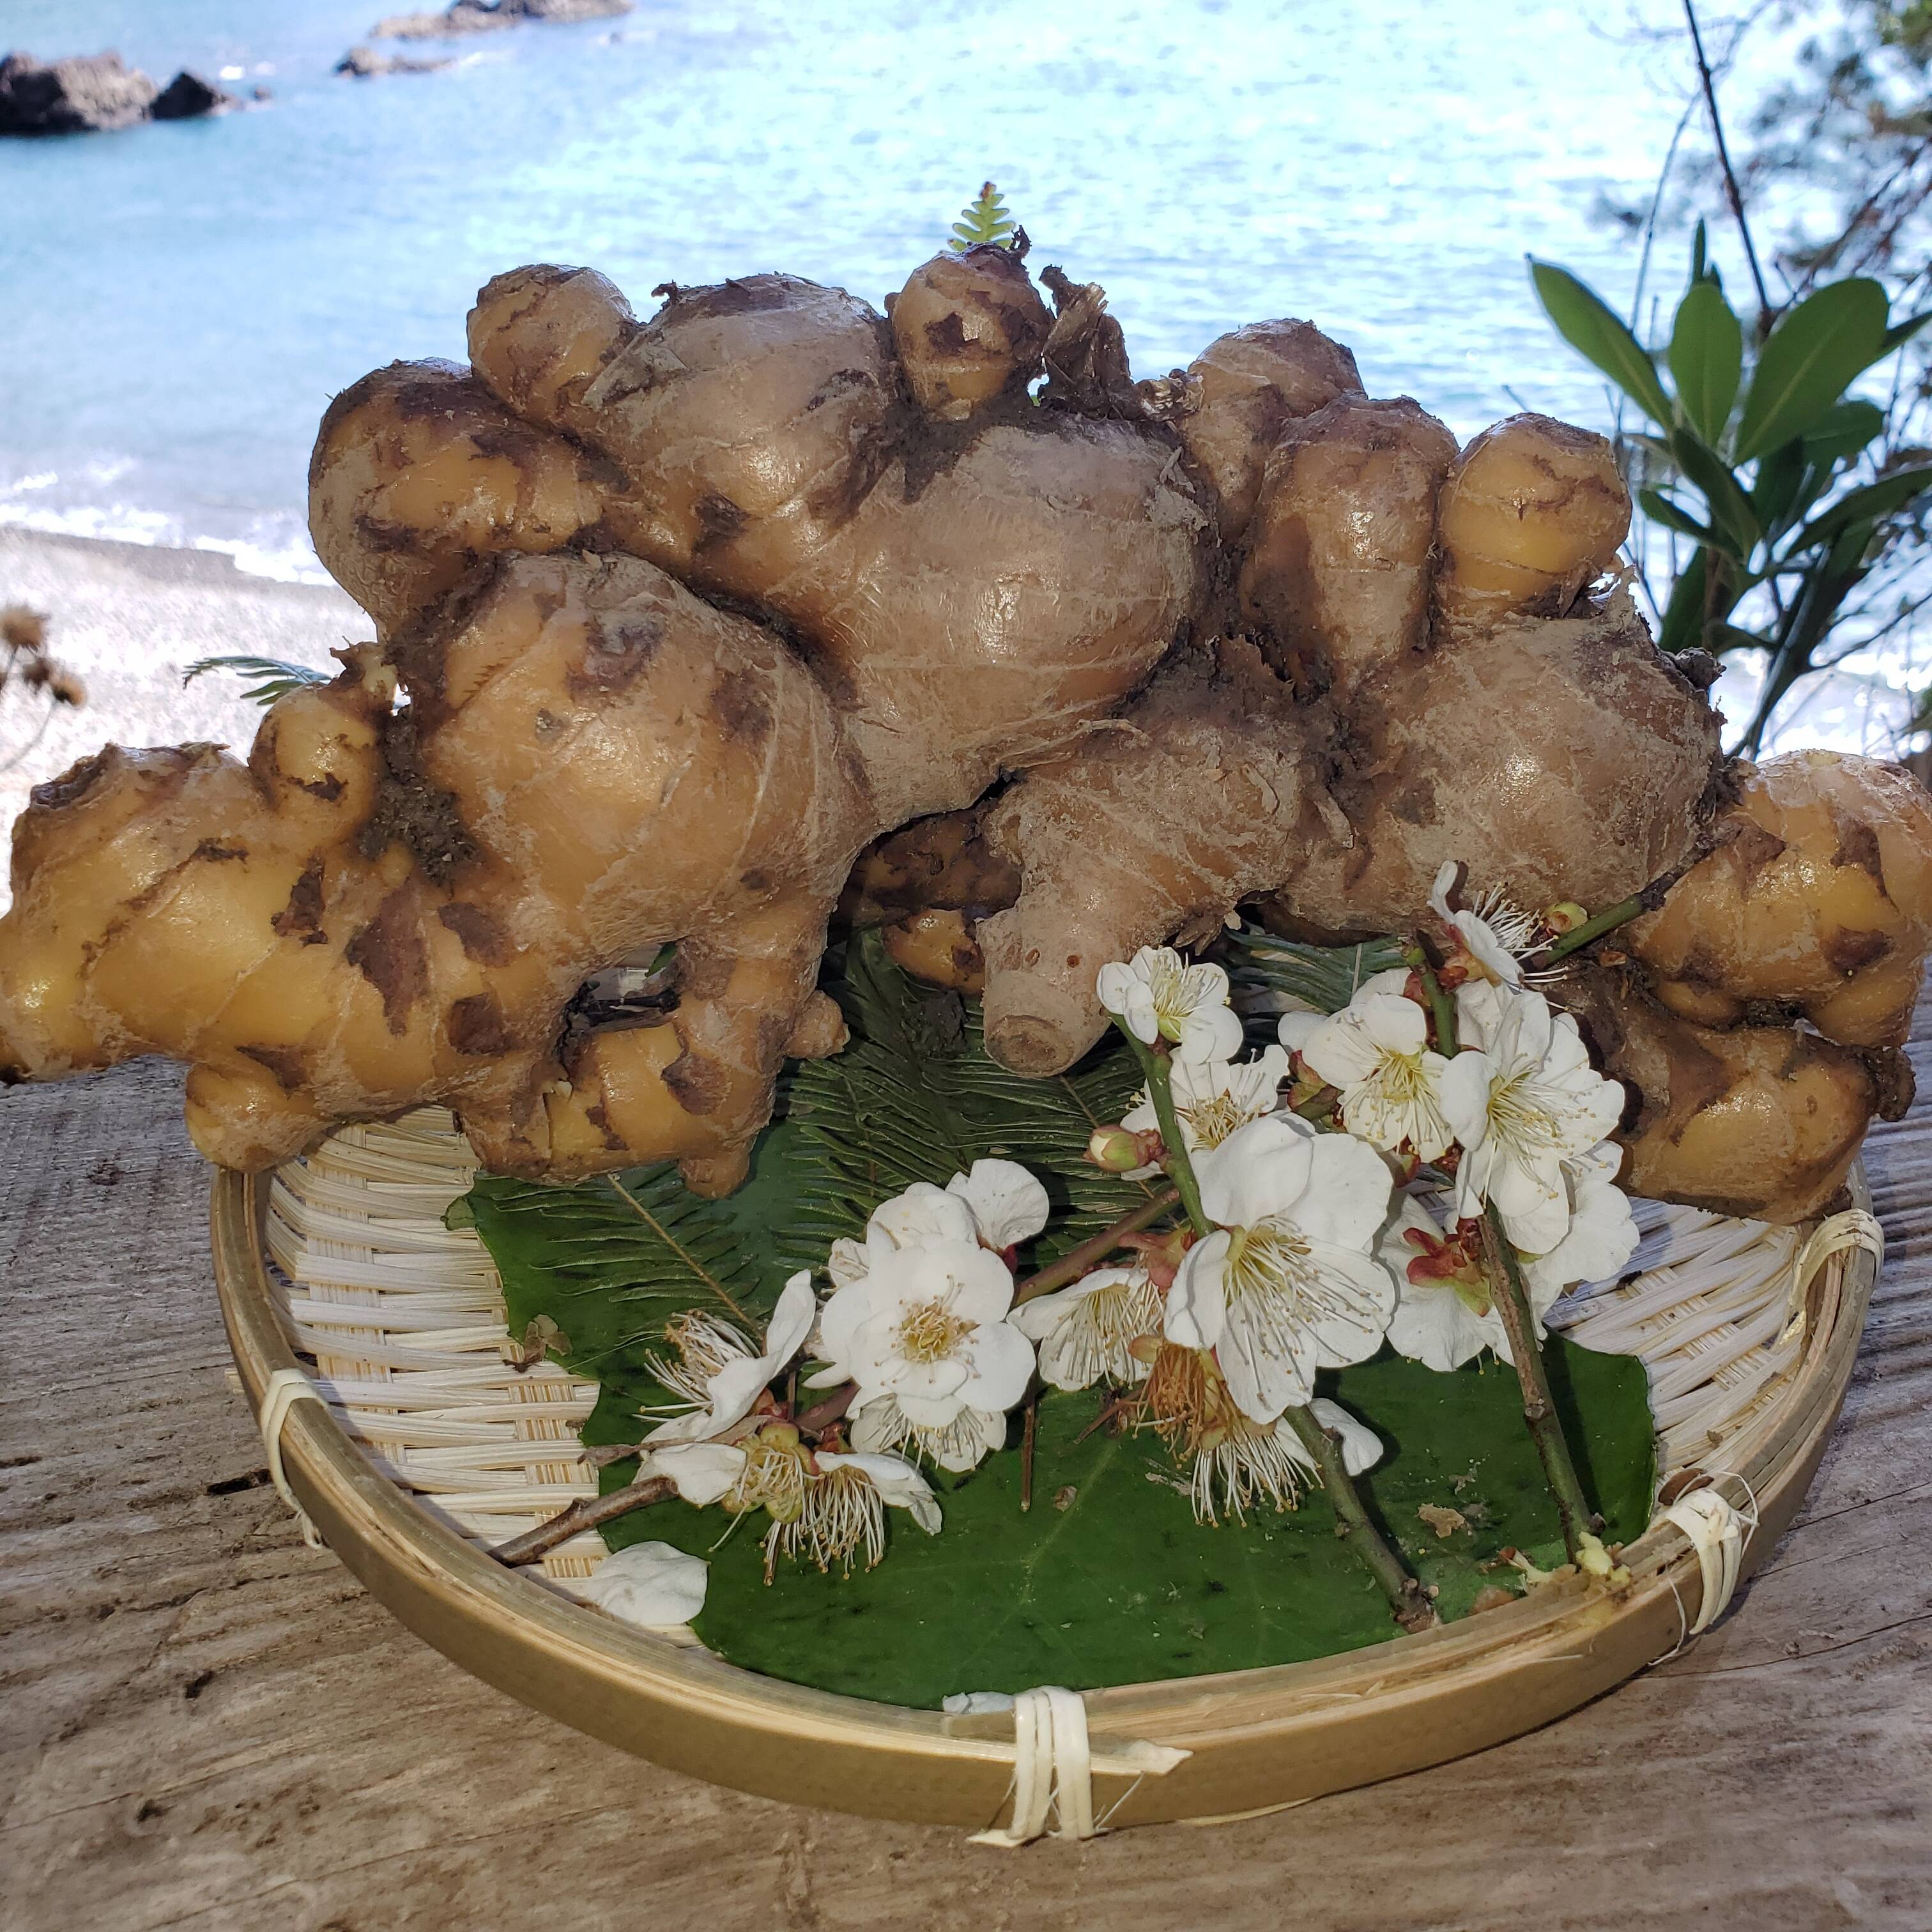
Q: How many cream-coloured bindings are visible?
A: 4